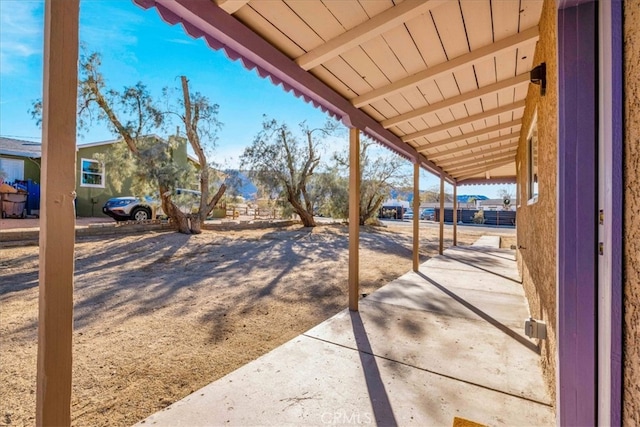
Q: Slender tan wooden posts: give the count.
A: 5